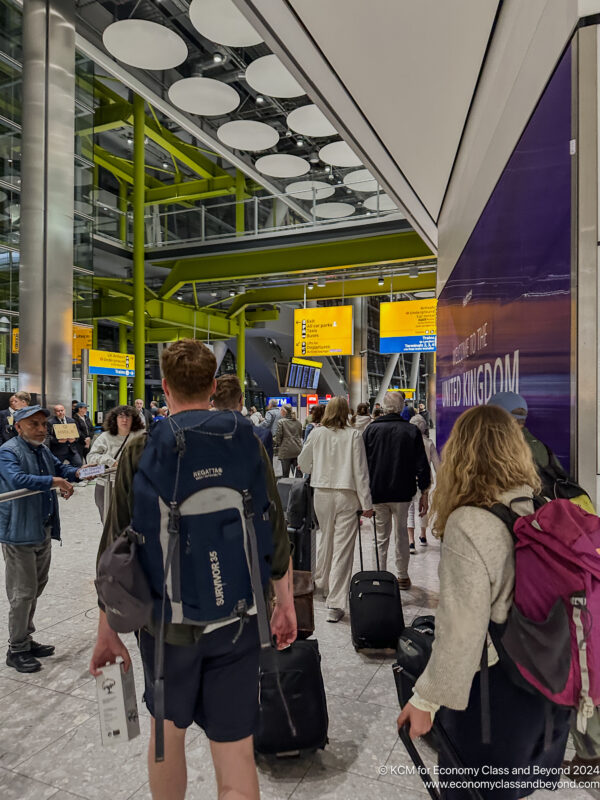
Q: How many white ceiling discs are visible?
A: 12